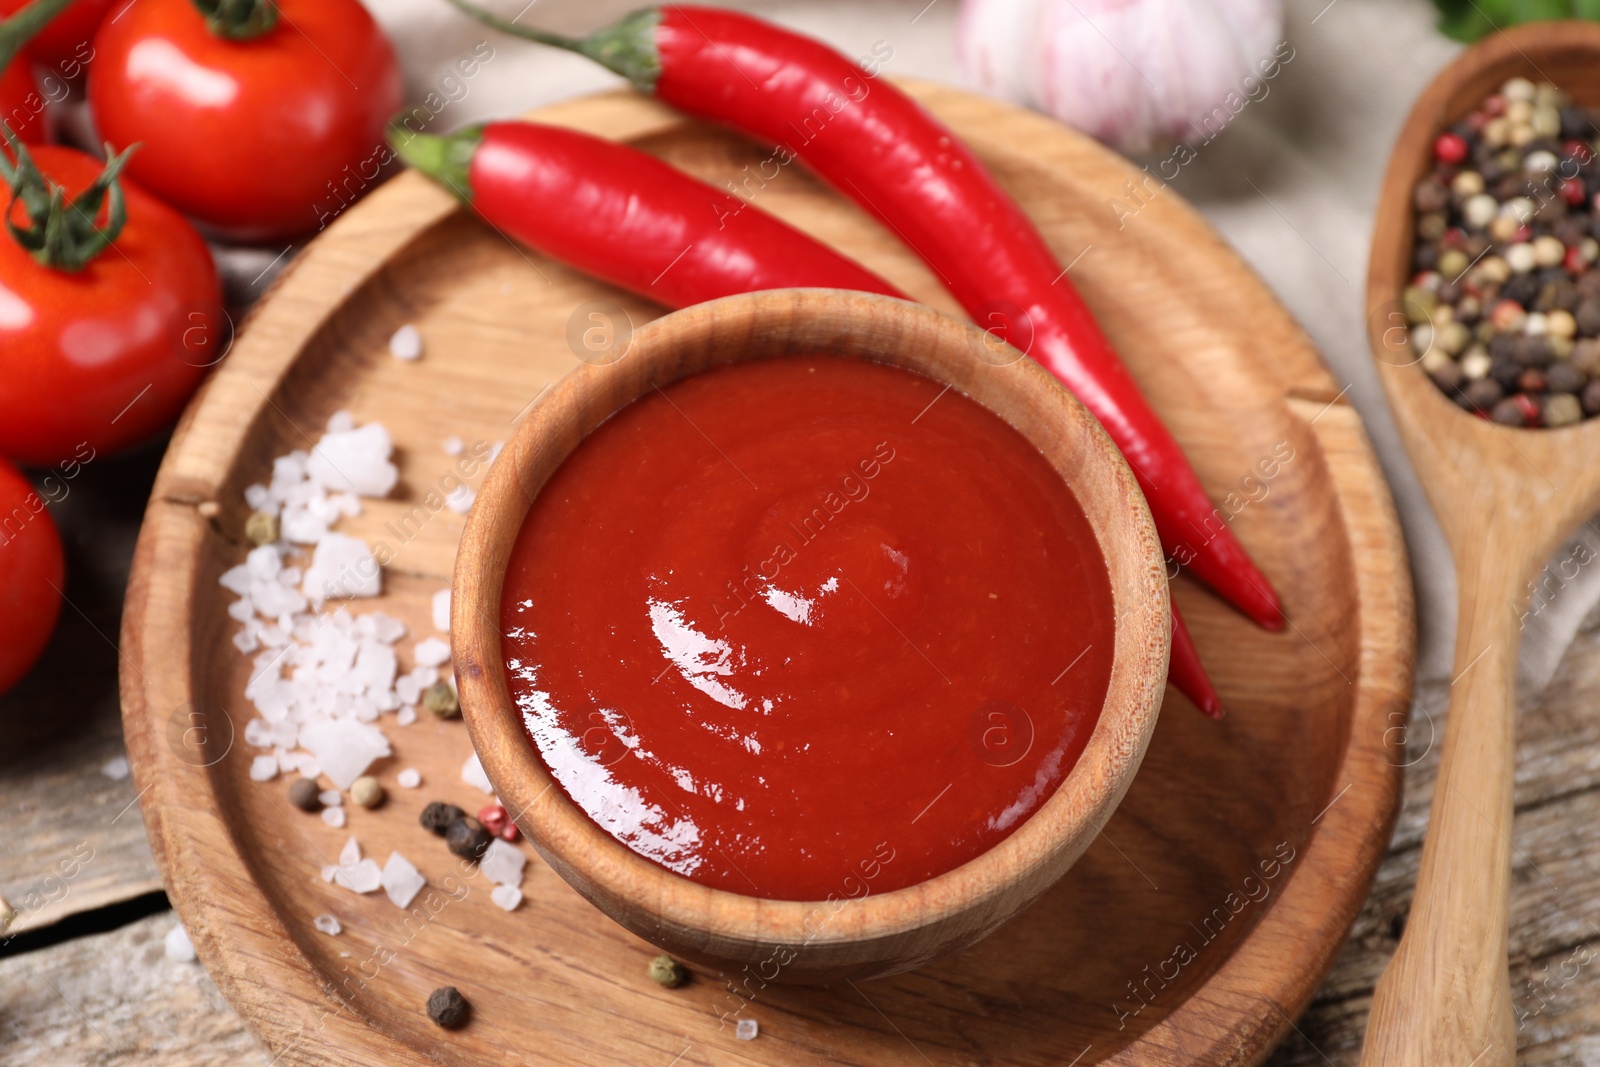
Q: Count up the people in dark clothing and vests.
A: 0